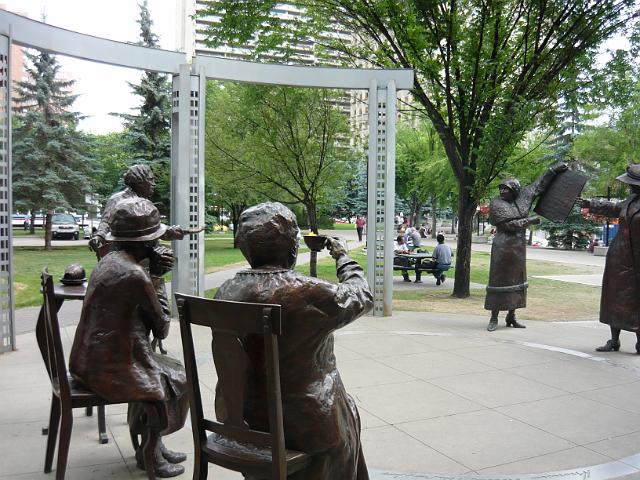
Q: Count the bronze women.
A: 5